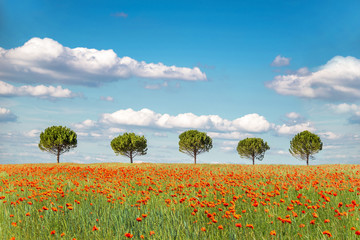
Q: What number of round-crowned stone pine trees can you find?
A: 5